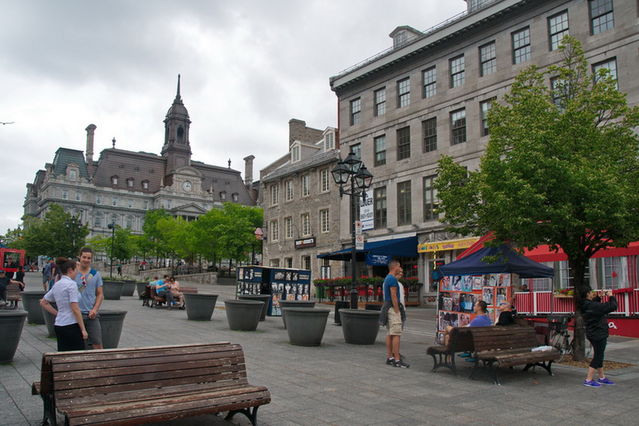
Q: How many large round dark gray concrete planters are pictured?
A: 13